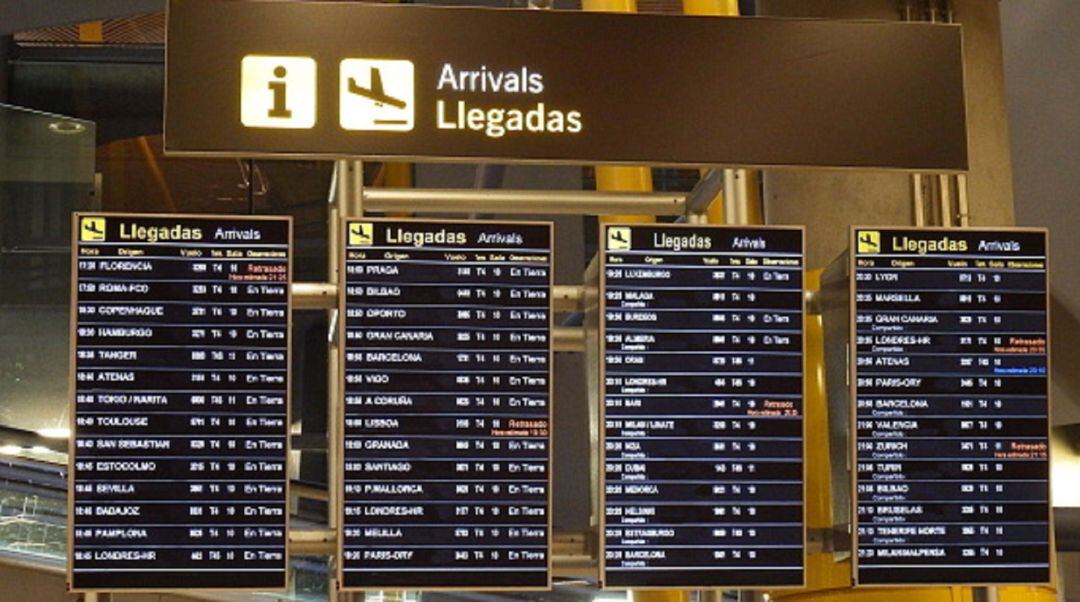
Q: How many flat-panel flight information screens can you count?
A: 4